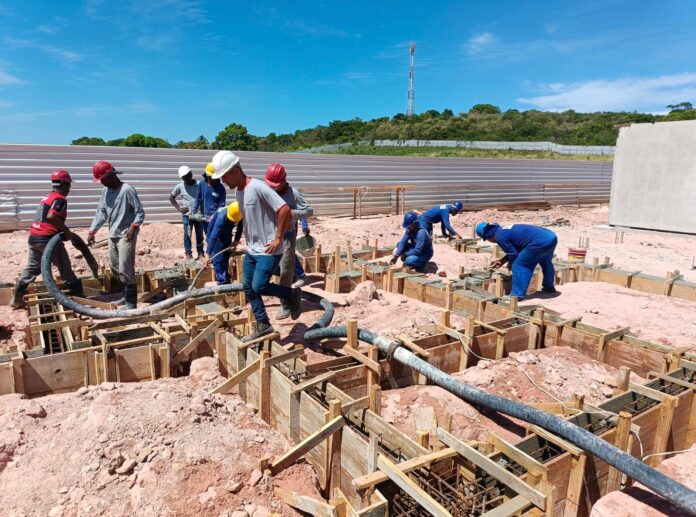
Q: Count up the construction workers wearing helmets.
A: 10